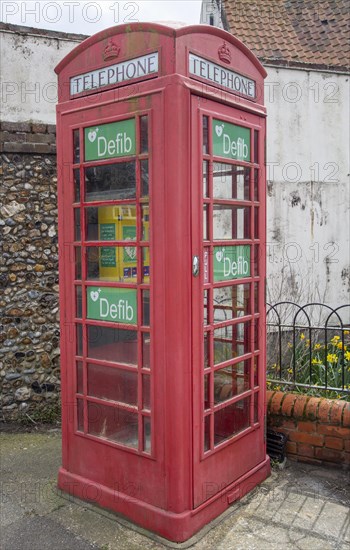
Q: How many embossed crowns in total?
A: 2